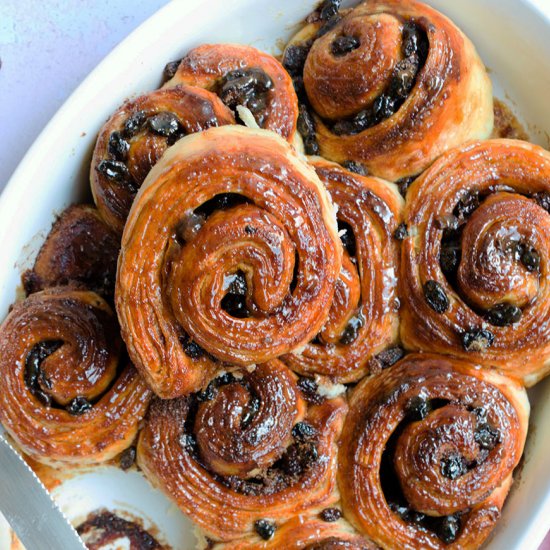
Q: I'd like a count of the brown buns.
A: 11